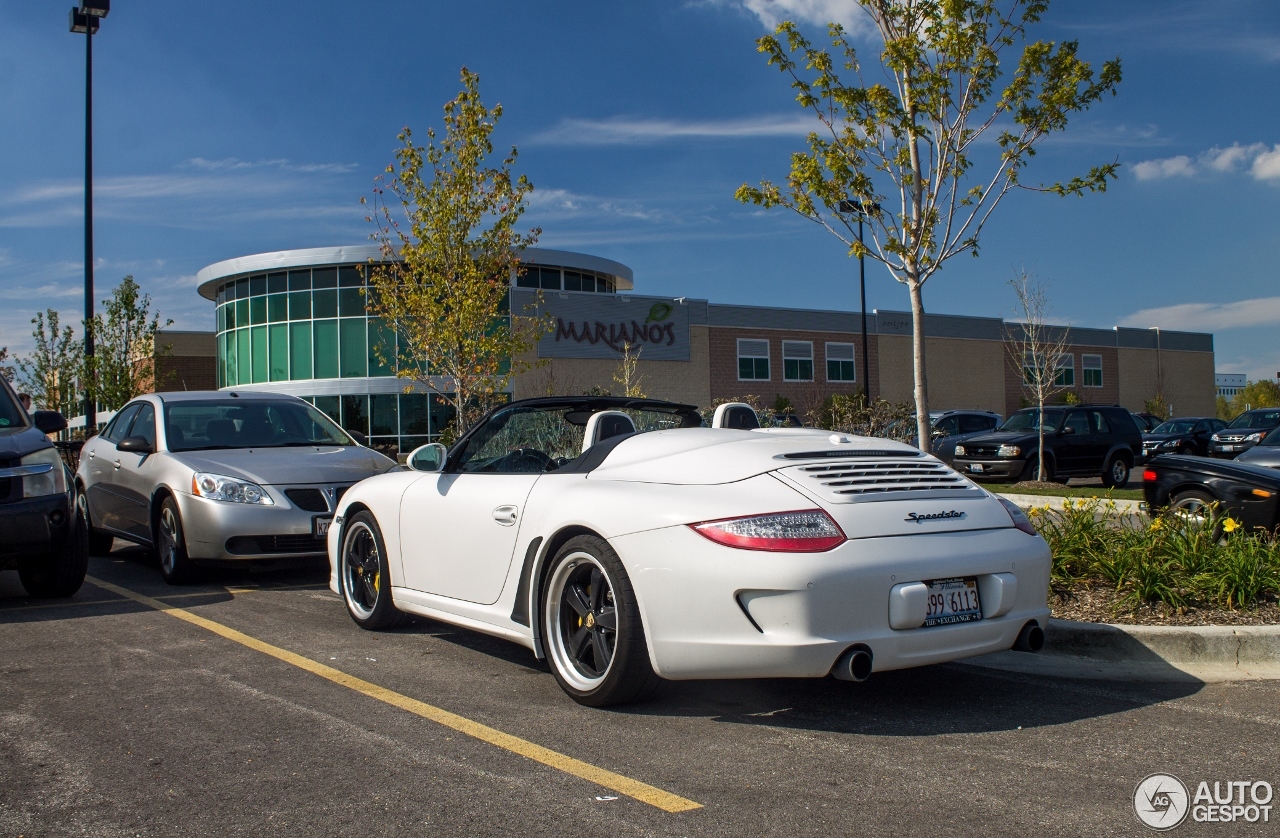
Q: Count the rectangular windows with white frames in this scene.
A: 6